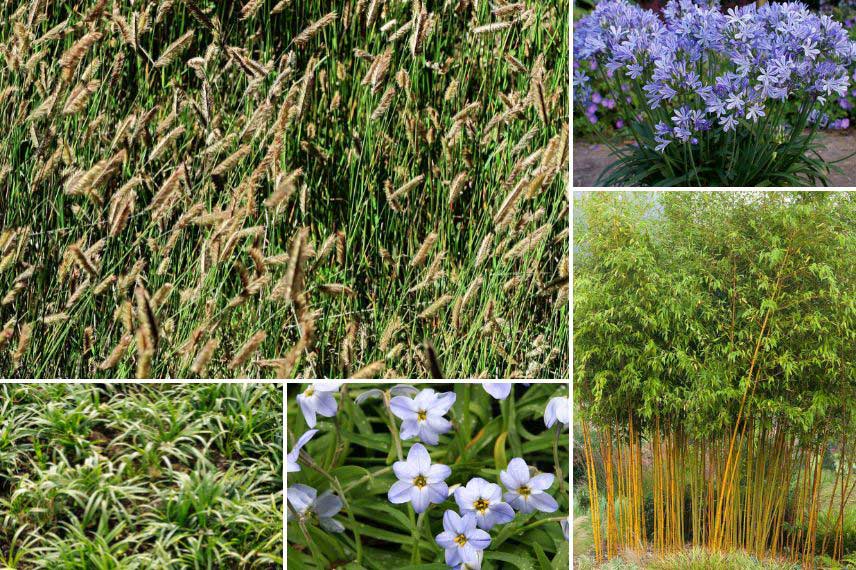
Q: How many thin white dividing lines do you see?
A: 4